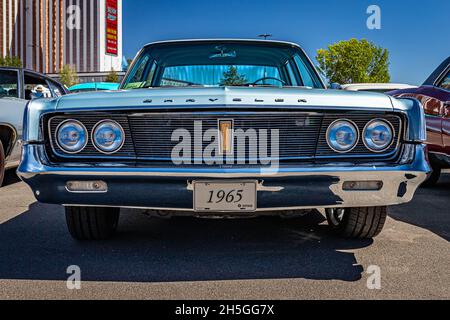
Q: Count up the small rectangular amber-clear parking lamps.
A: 2